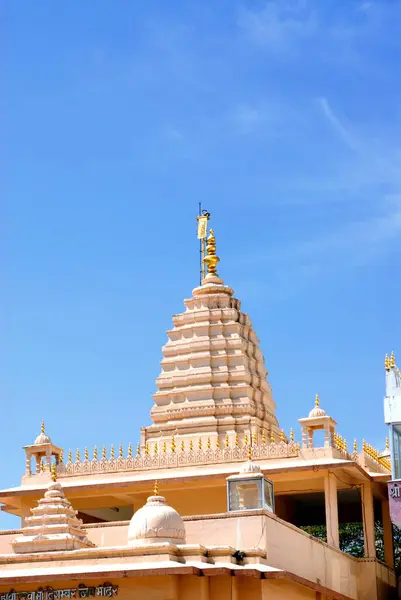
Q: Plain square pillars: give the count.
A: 3